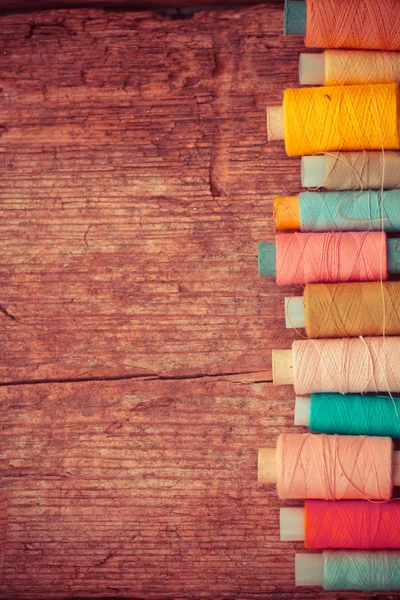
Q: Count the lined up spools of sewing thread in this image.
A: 12